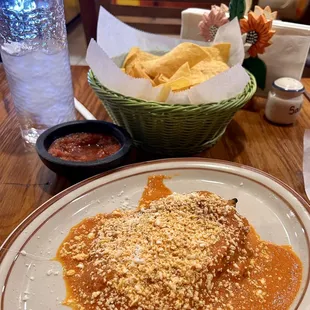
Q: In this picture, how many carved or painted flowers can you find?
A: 2